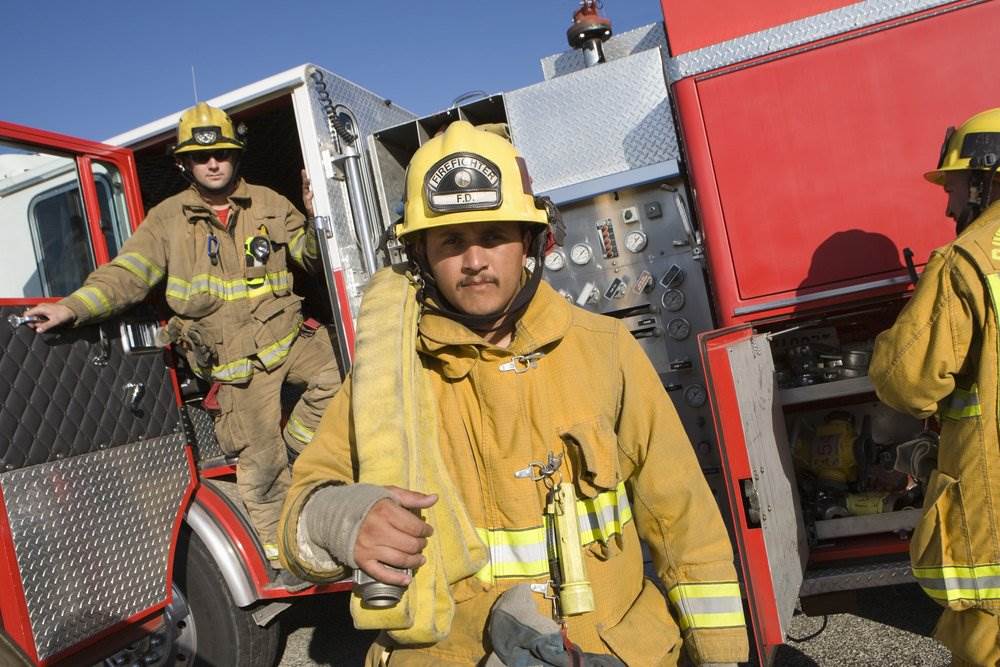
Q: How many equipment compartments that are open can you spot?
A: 1